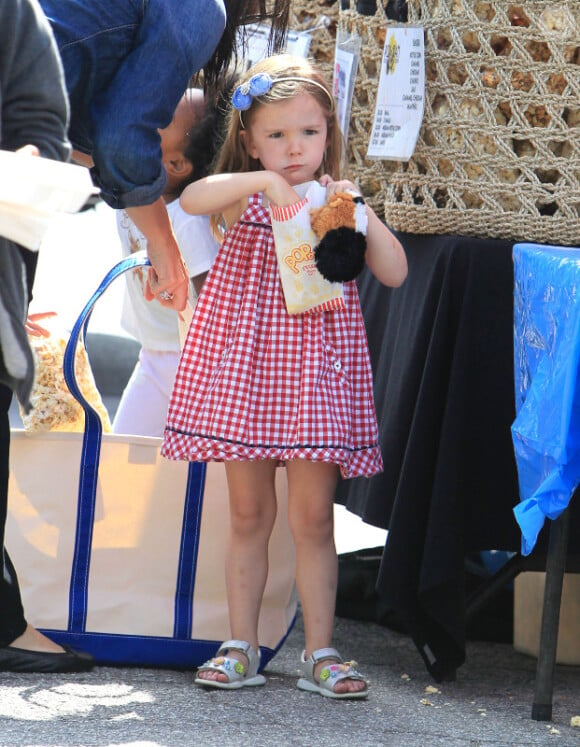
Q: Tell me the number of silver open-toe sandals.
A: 2